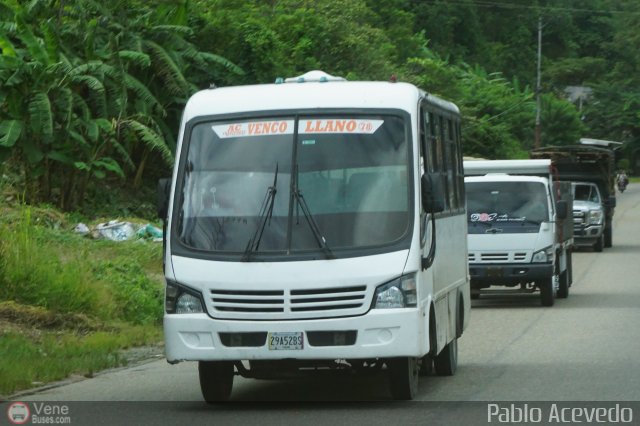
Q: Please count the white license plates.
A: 1